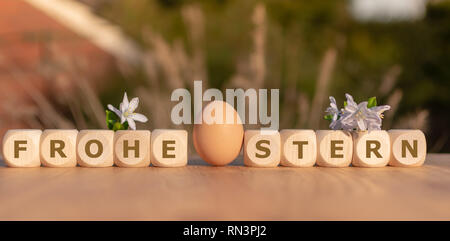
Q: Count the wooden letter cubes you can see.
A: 10